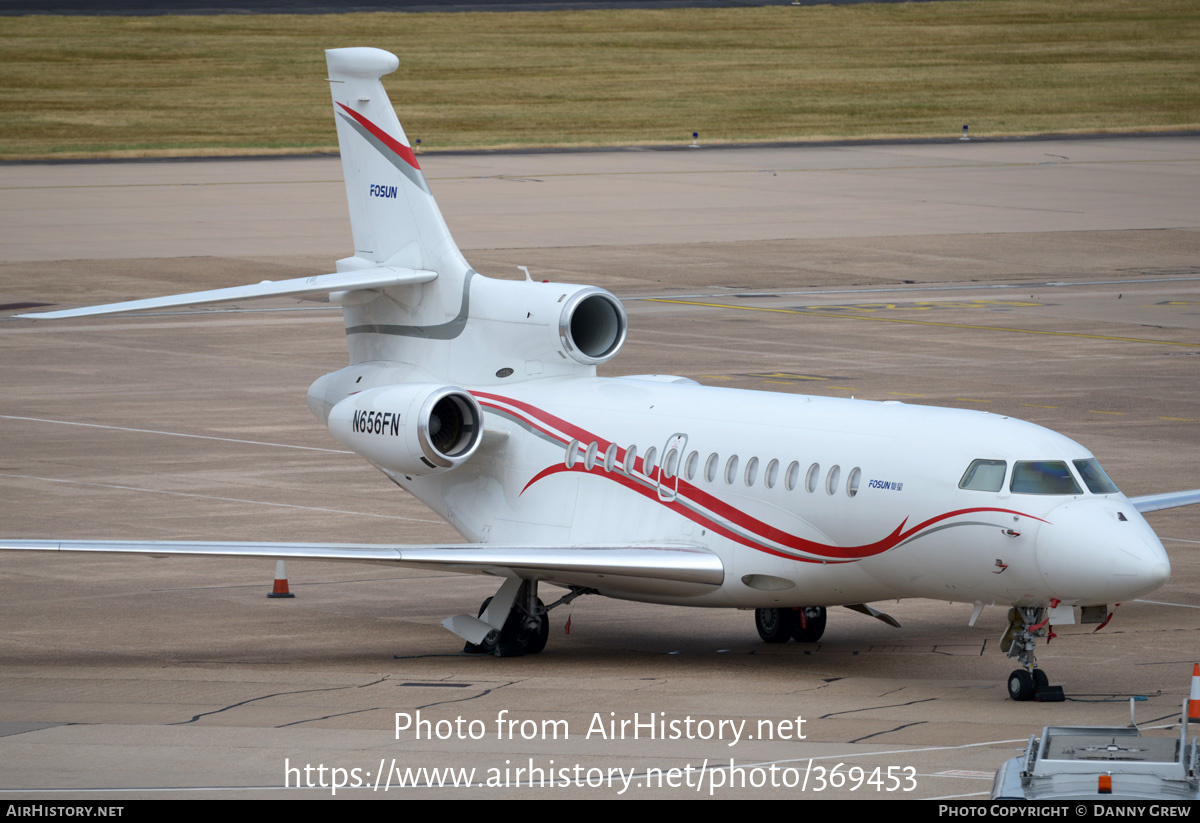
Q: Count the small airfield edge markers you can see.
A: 3